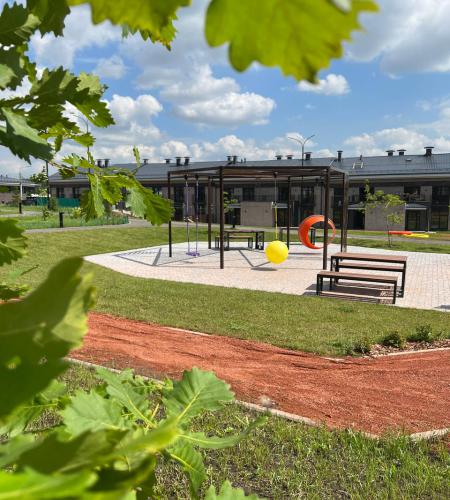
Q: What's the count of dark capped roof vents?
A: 15